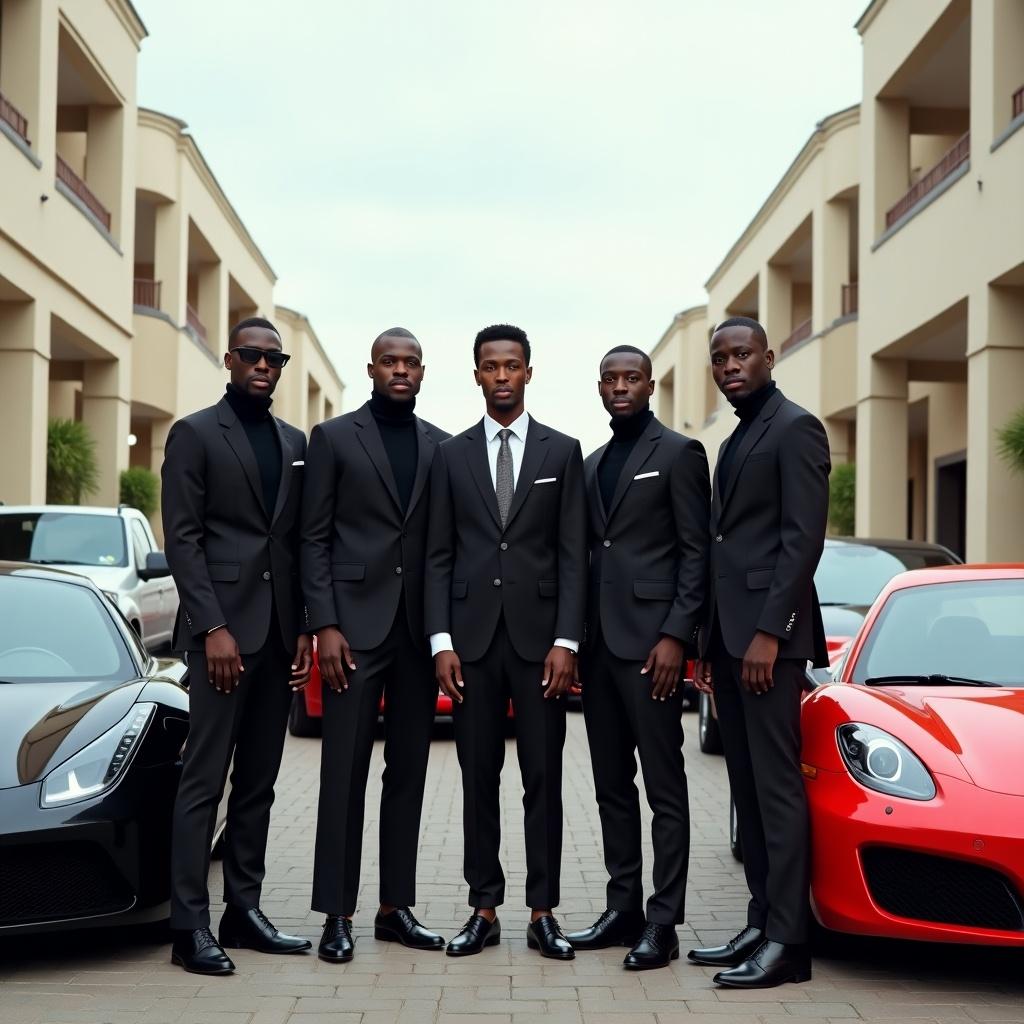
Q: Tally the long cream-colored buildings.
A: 2